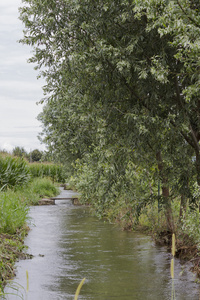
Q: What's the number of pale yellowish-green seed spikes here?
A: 4